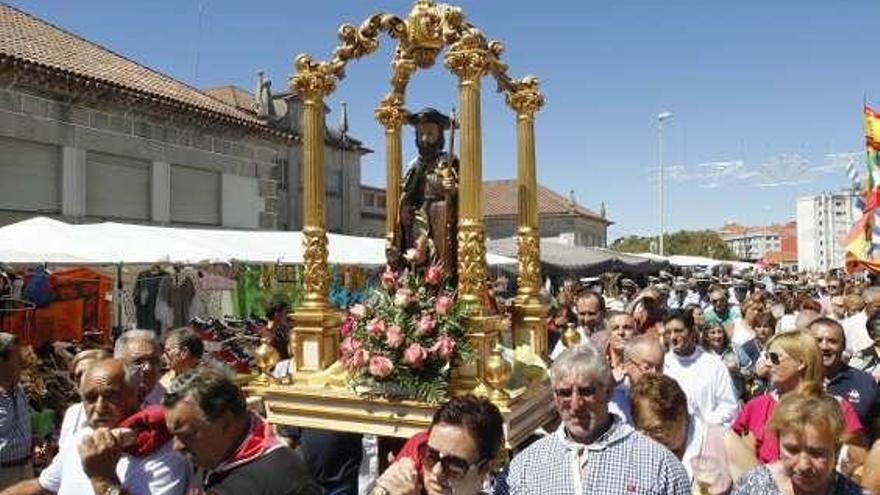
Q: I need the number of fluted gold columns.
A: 4